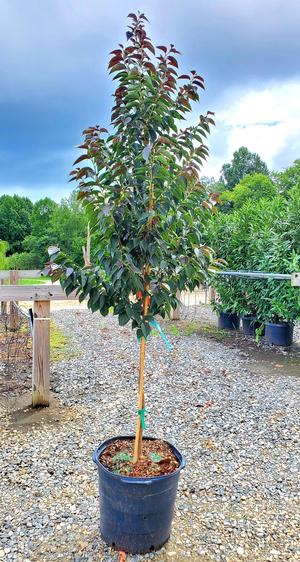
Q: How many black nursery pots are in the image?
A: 4